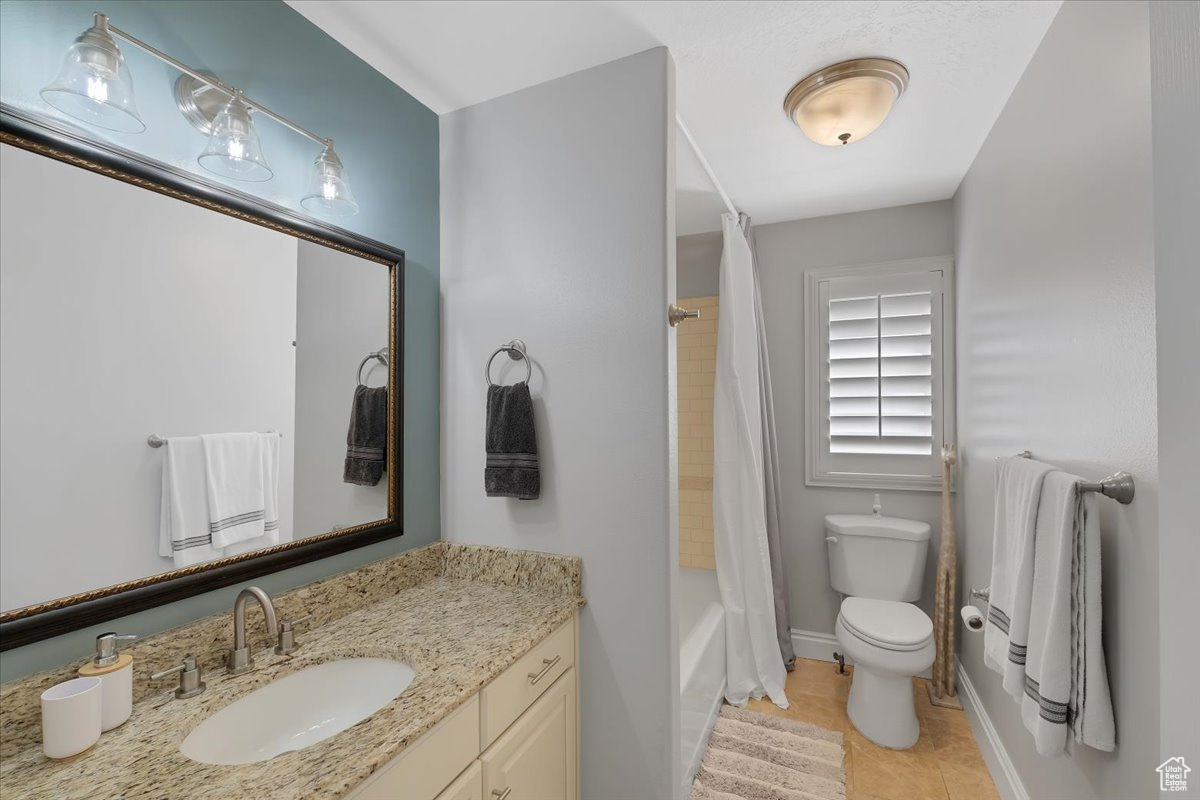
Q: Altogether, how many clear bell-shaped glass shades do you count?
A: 3